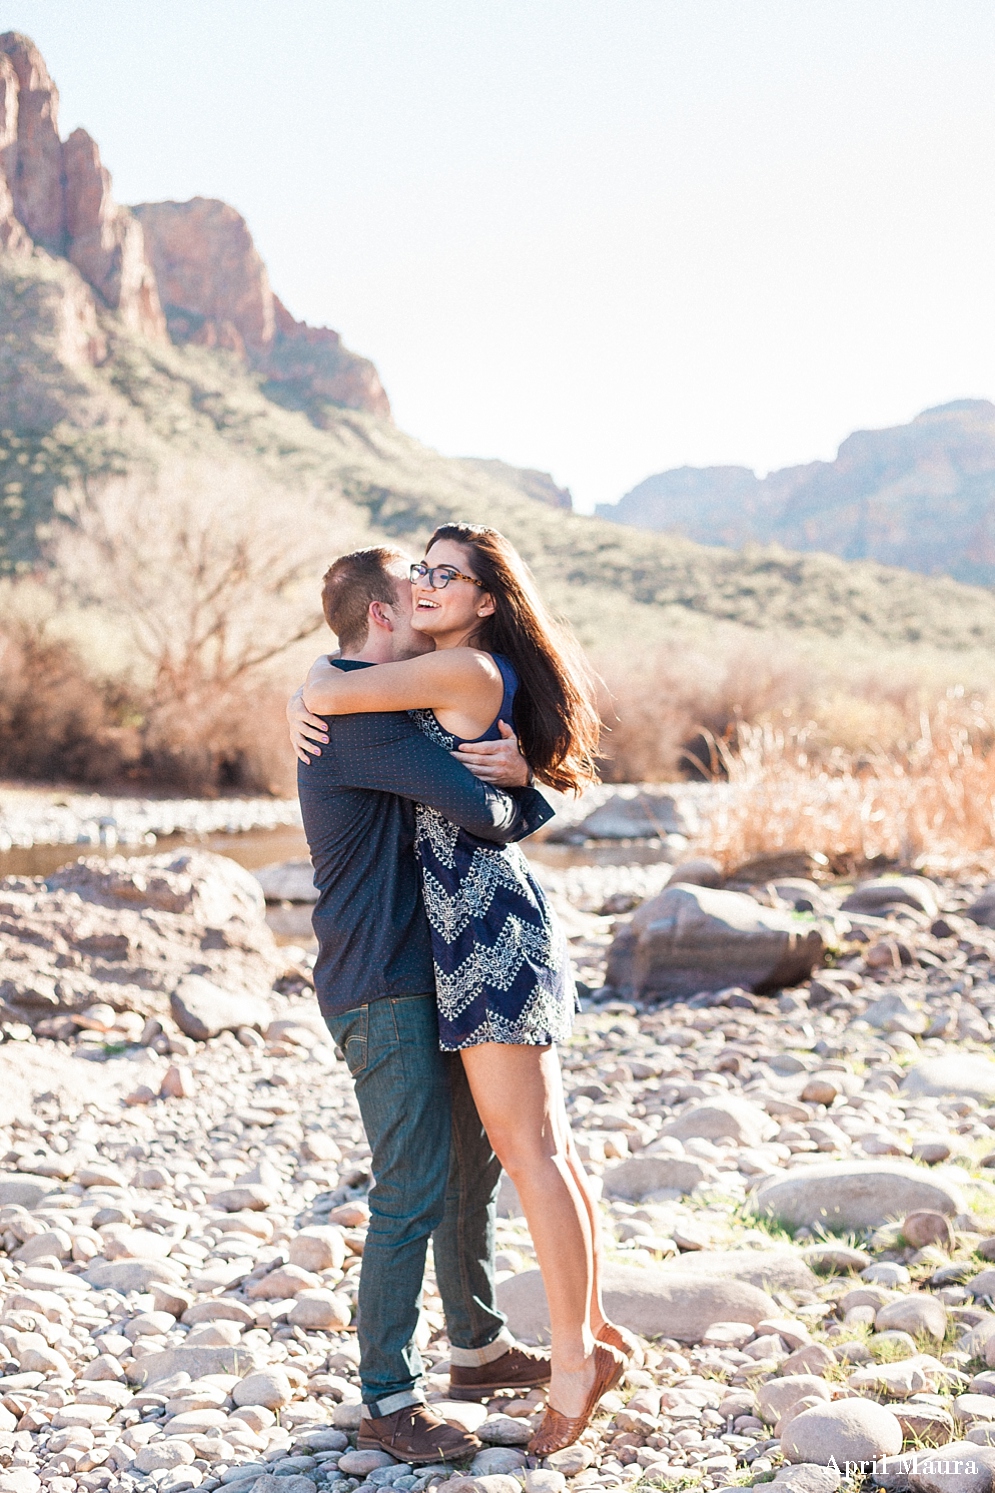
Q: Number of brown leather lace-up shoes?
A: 2